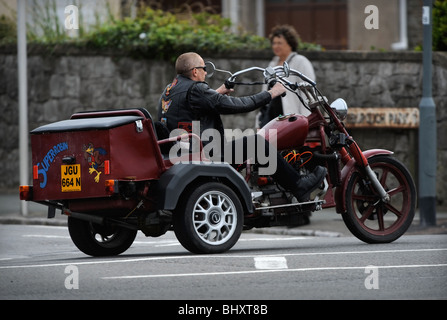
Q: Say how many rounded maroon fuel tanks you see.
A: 1